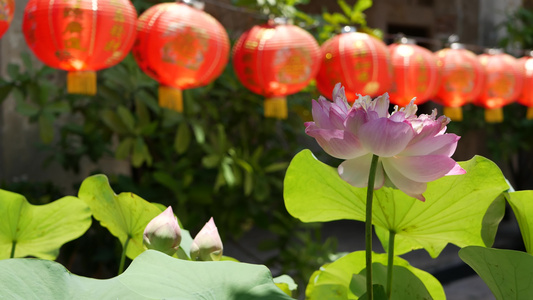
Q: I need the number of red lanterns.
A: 9